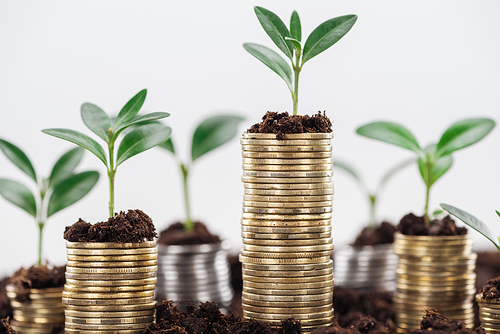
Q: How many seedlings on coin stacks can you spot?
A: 7